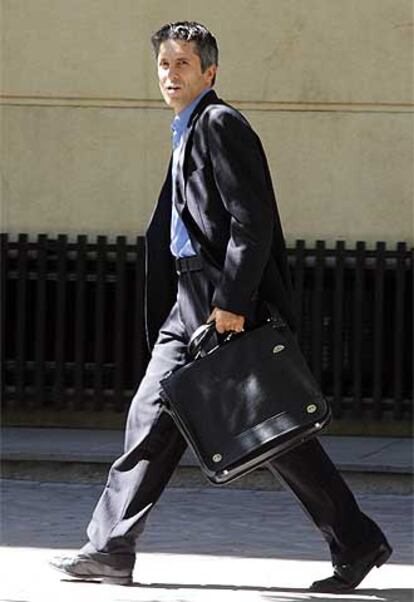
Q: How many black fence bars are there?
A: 14